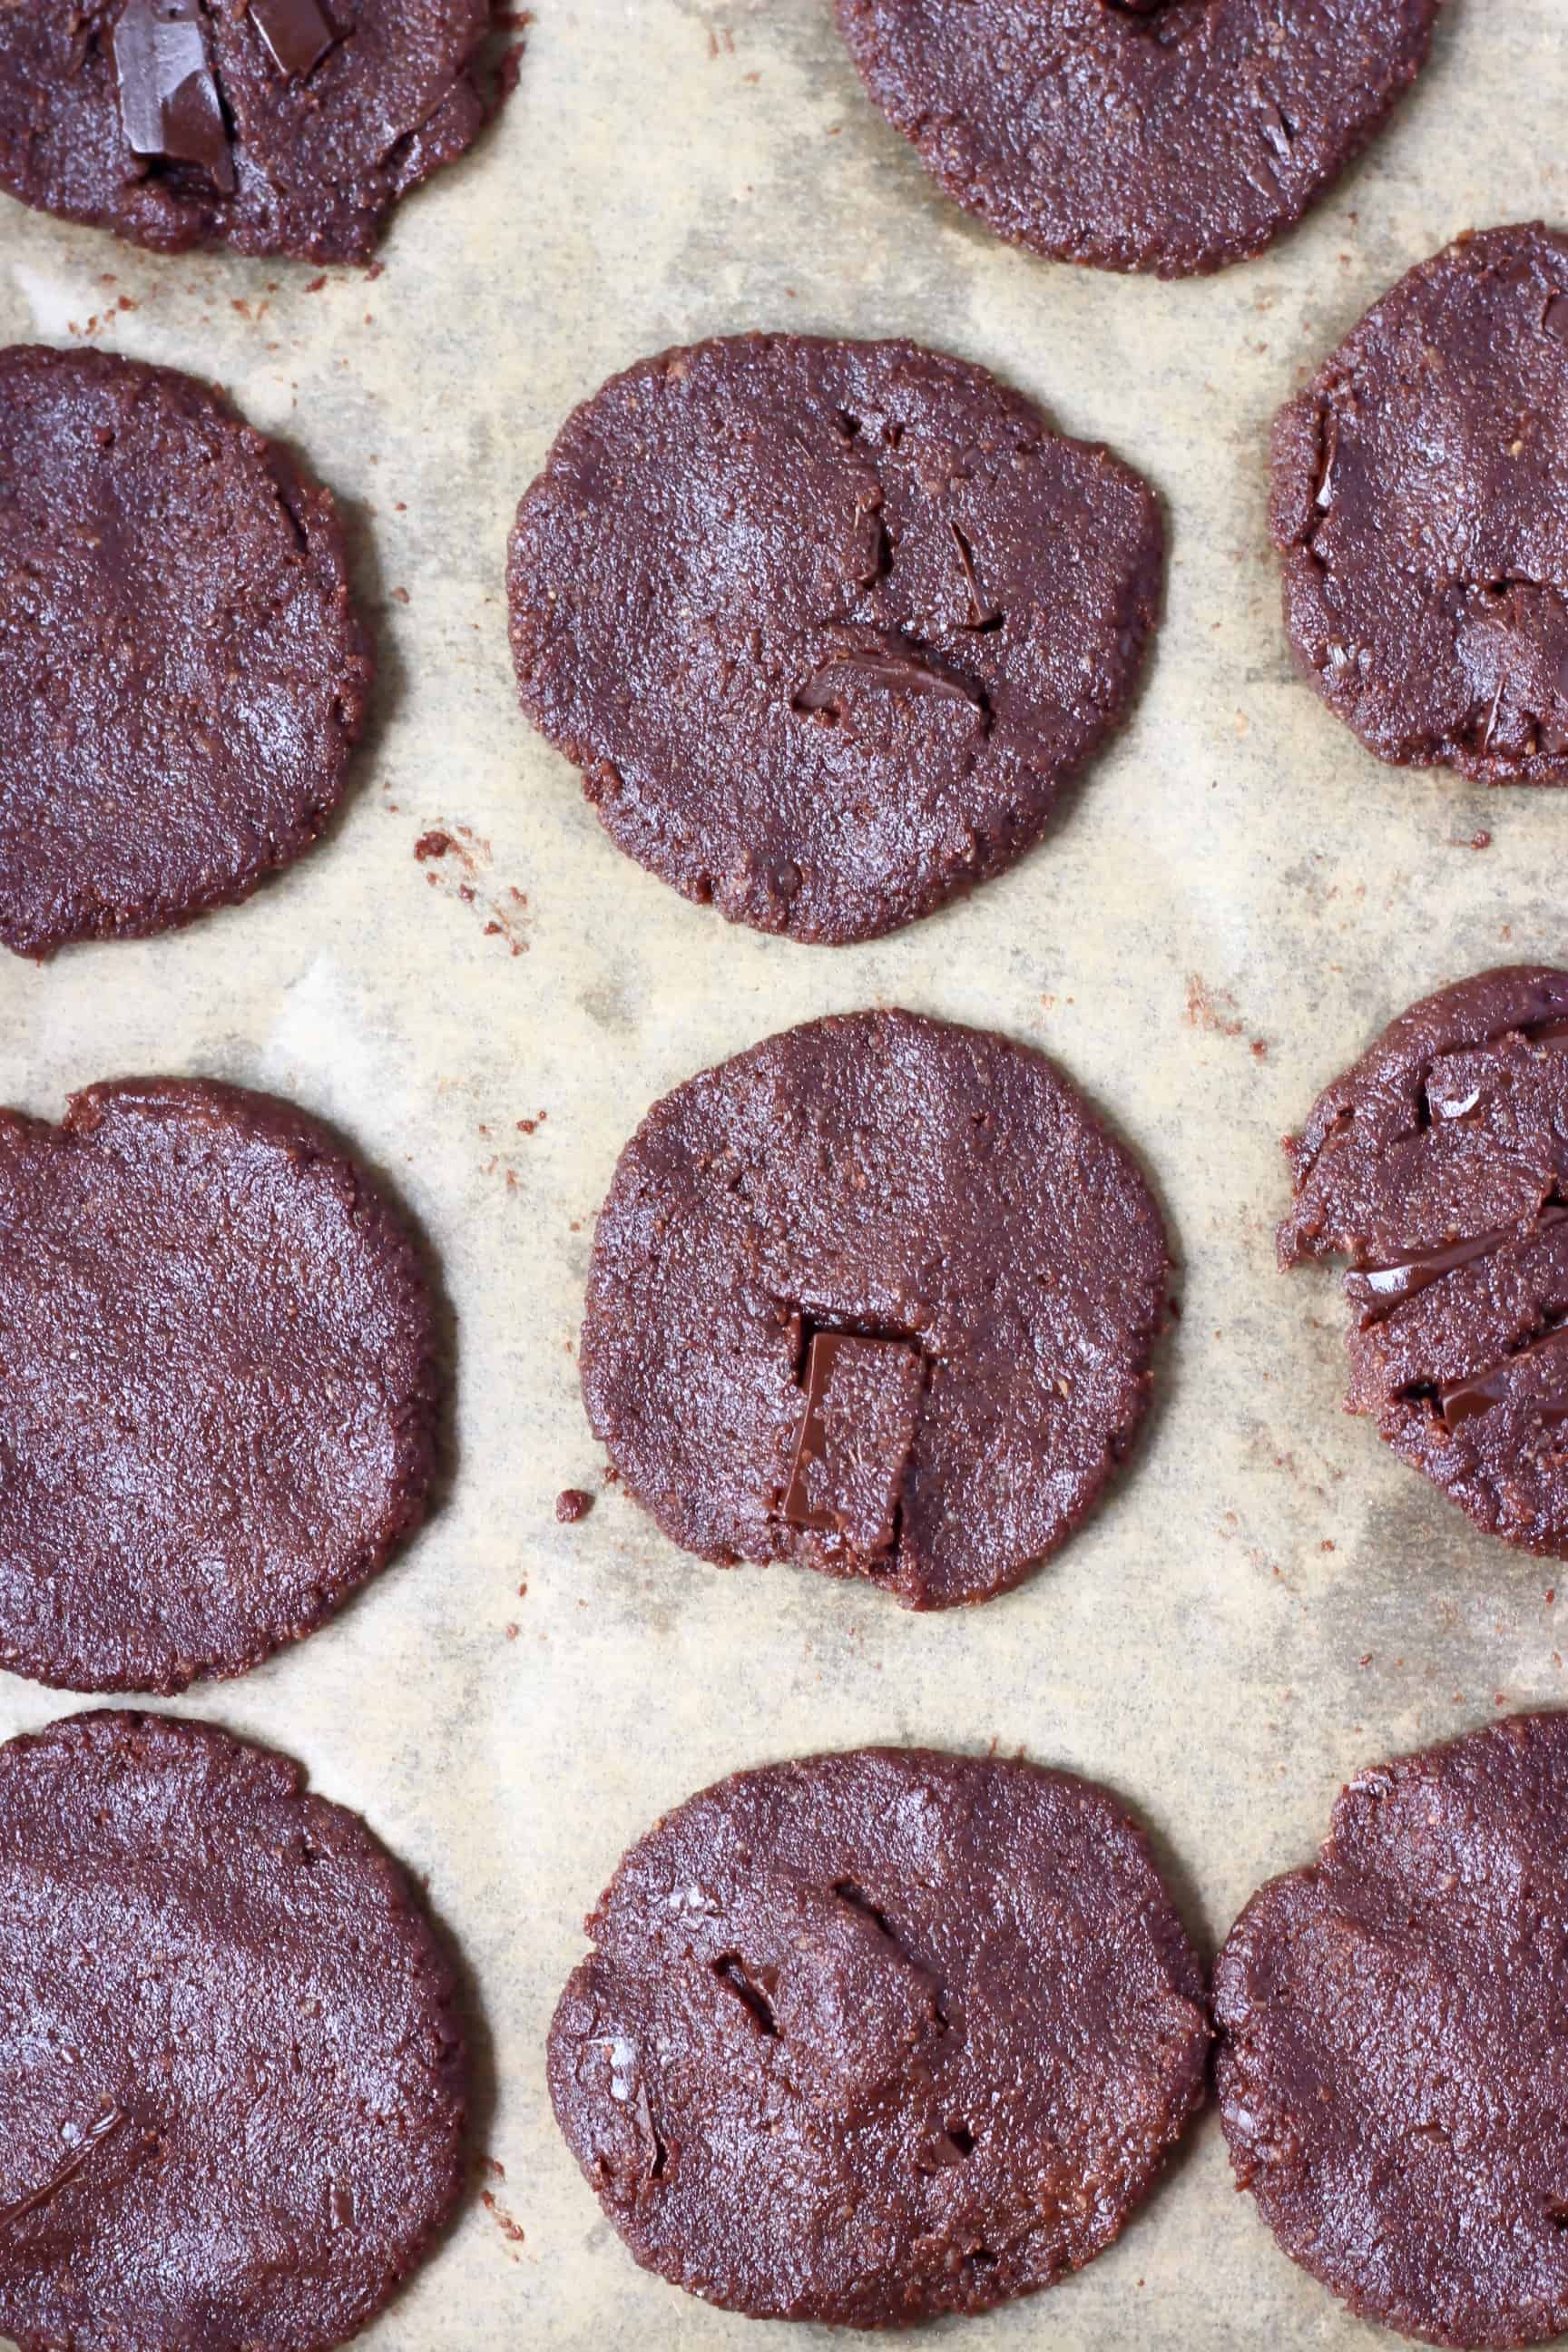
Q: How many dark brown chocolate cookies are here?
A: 11